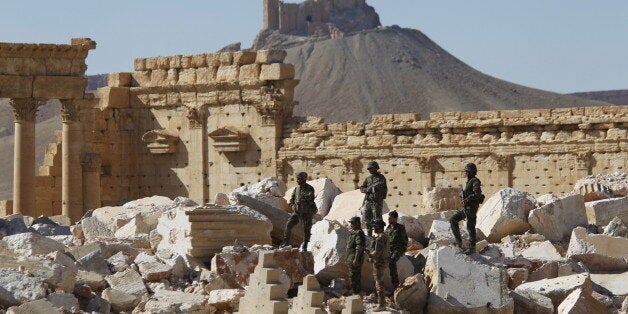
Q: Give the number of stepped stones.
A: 3